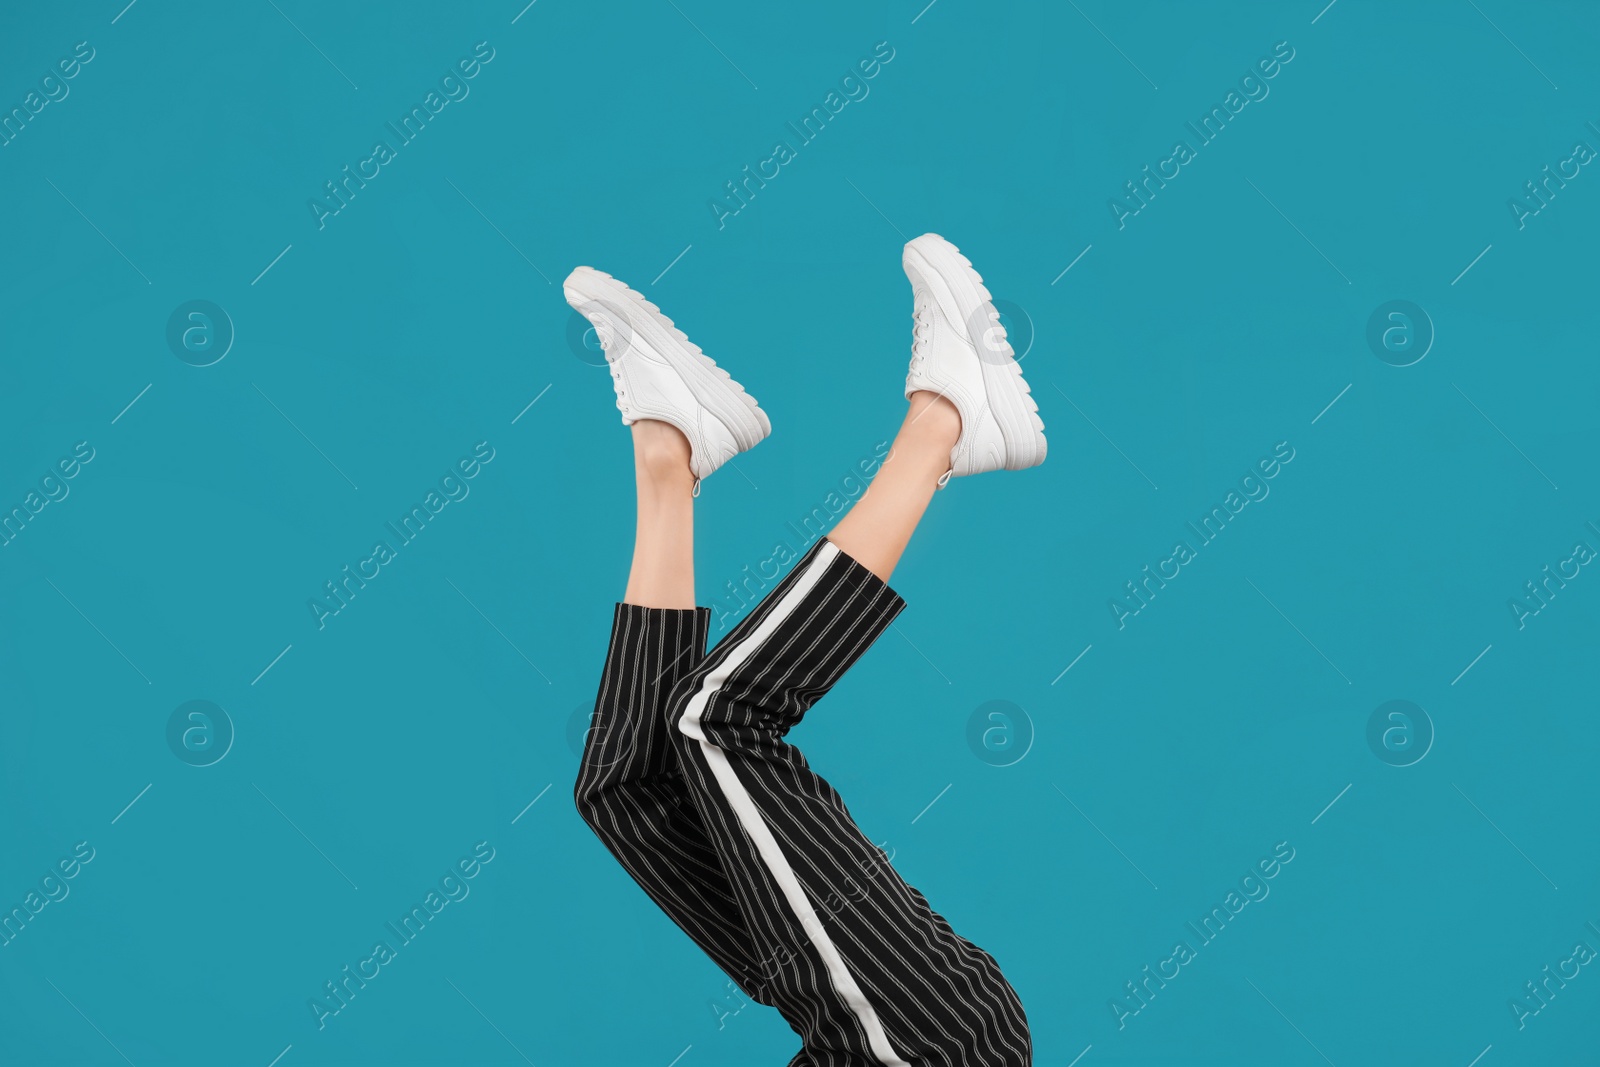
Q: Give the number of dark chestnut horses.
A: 0